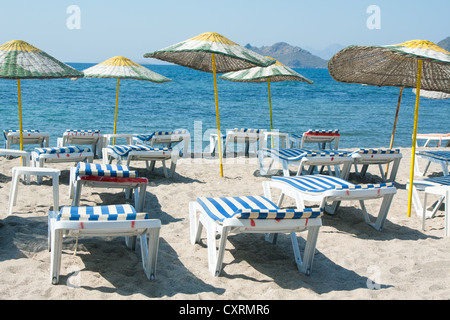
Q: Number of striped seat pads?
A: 15